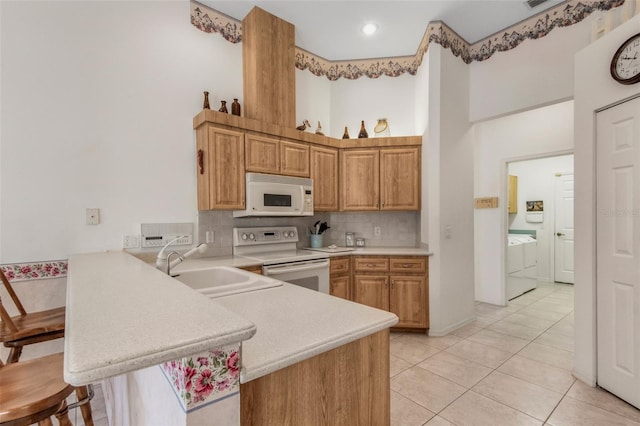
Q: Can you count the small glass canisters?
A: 2